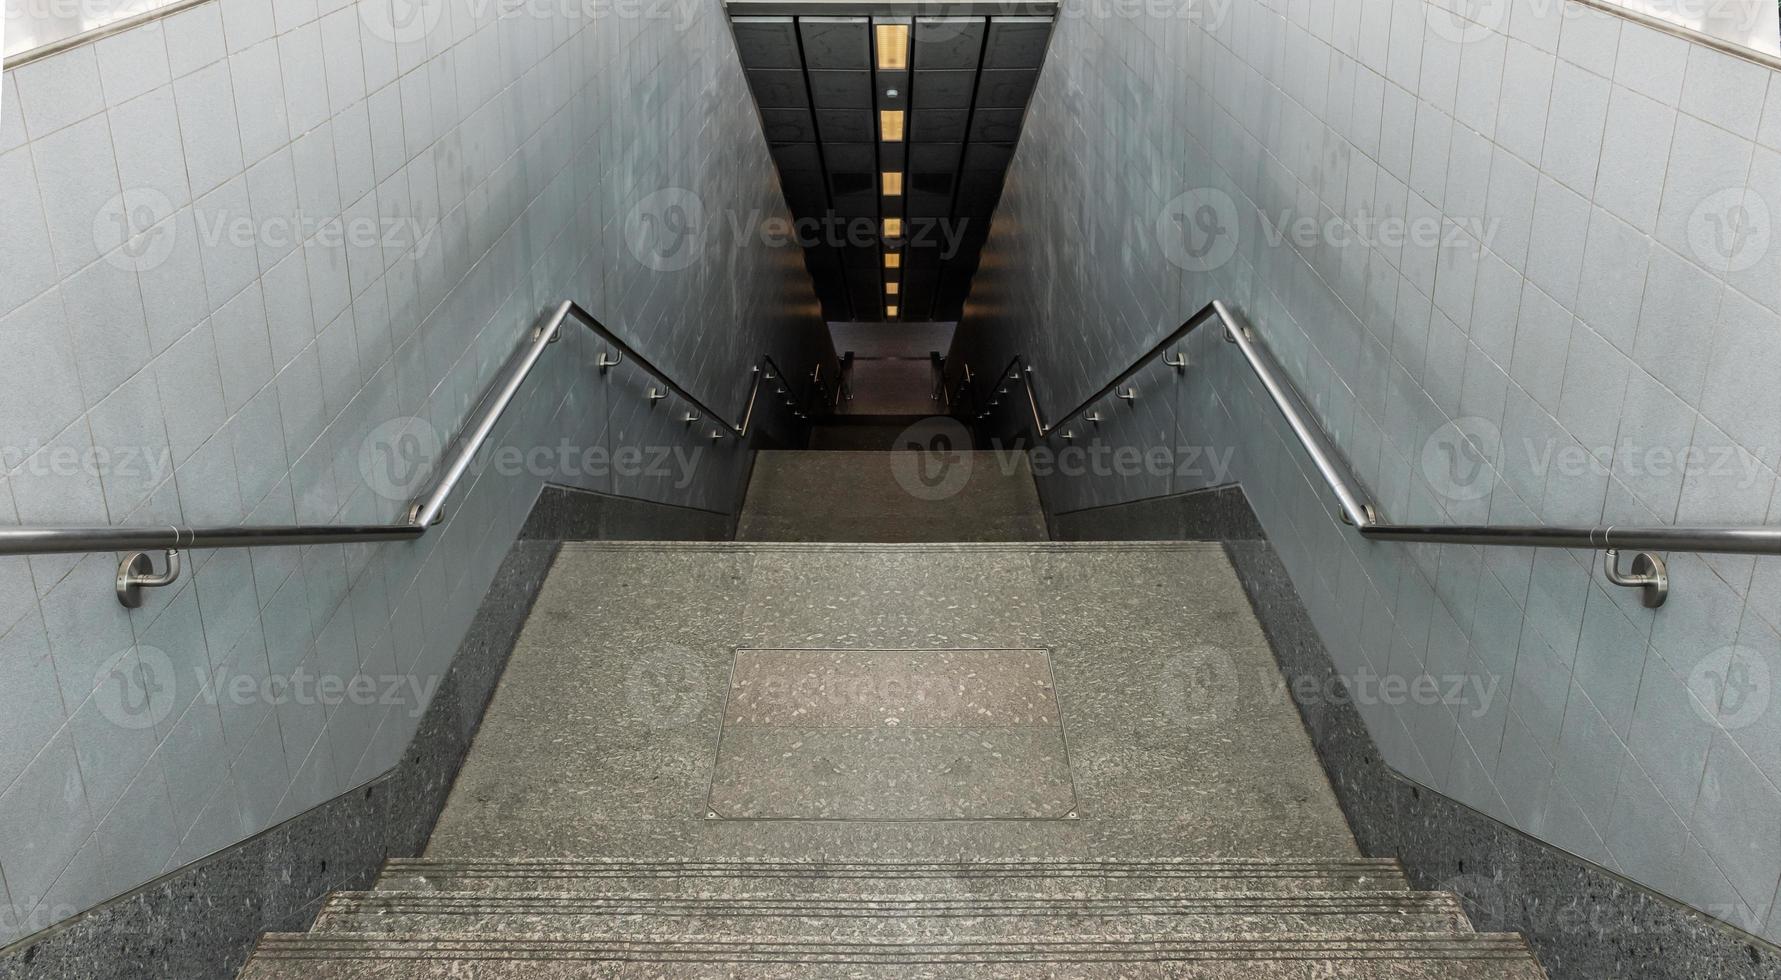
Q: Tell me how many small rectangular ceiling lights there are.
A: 7